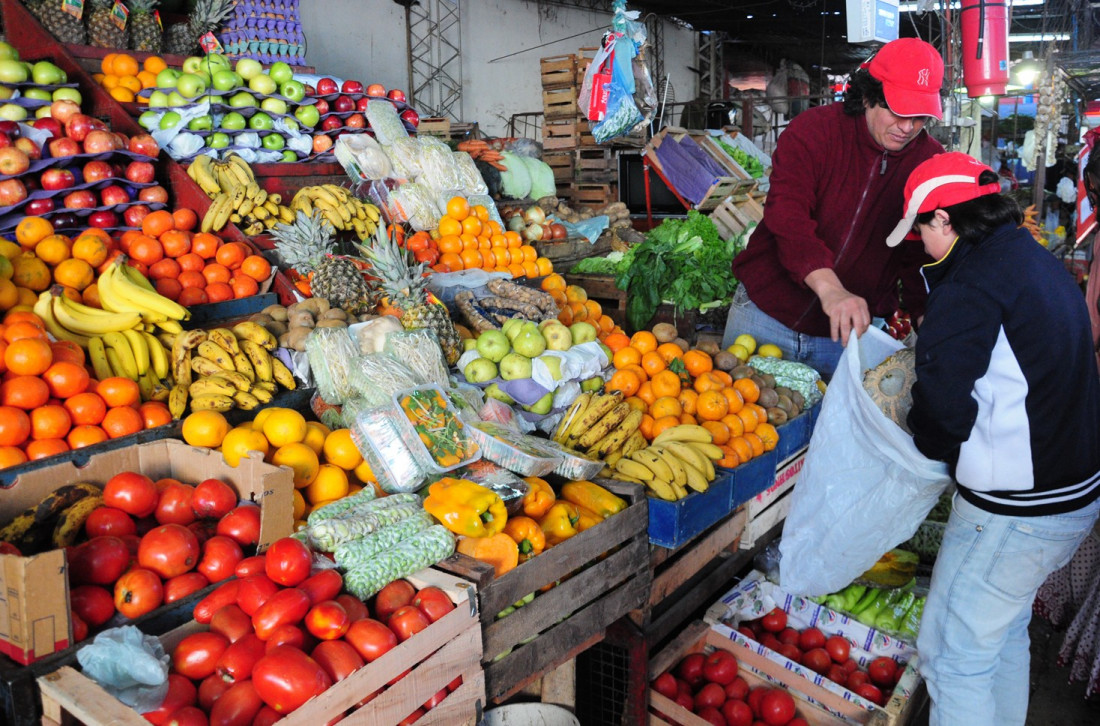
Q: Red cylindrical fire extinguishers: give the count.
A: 1